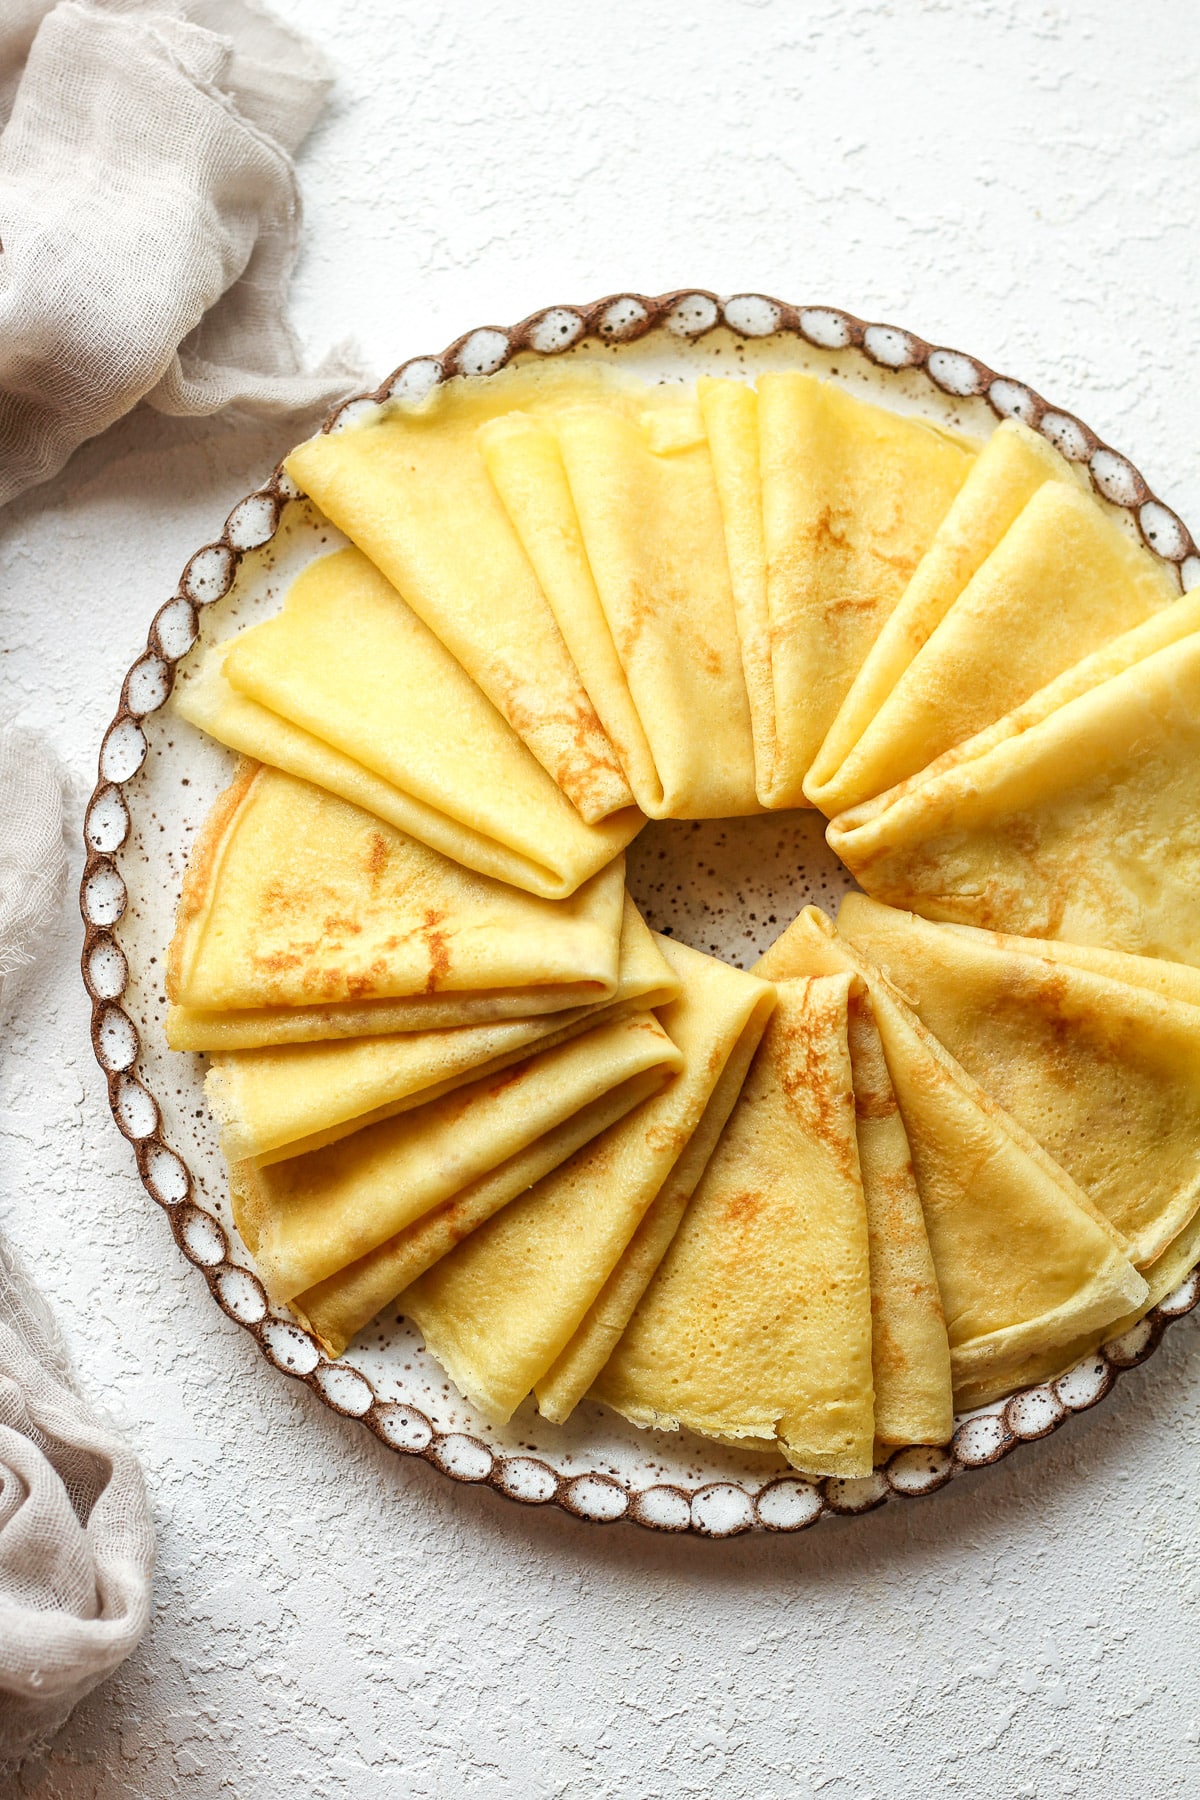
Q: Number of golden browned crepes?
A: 13